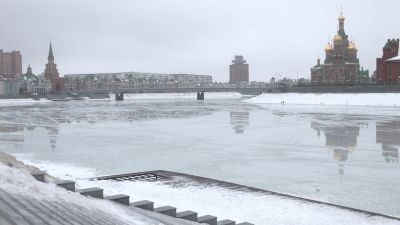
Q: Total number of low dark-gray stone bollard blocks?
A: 10